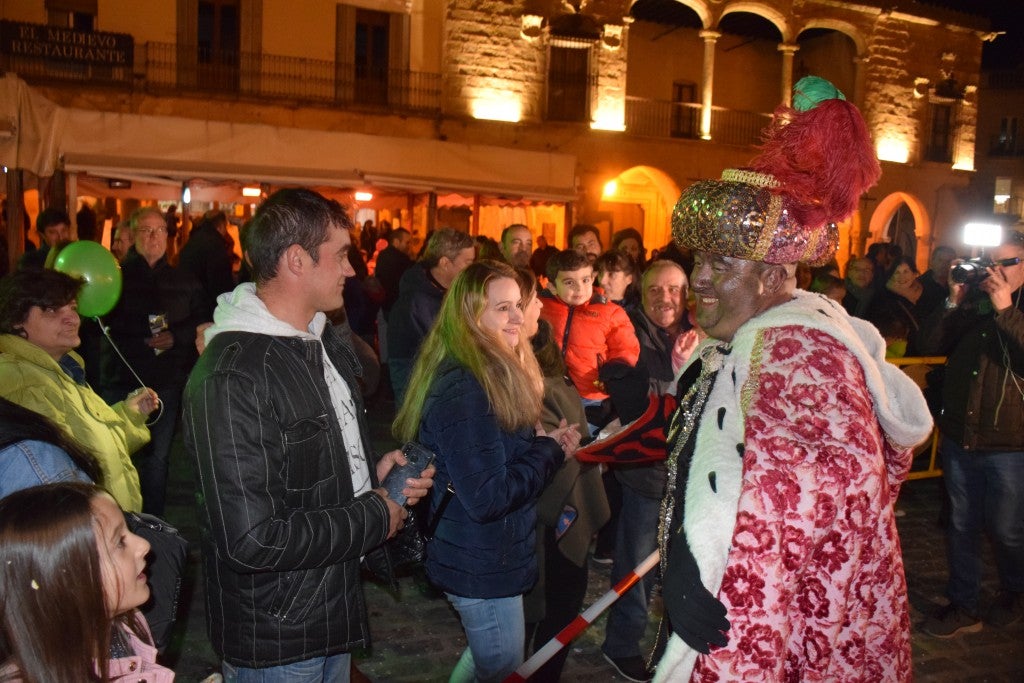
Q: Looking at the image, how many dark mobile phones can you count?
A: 1